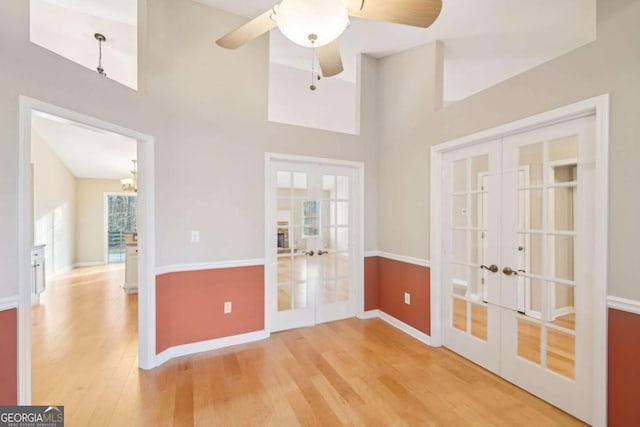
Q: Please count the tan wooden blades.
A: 3